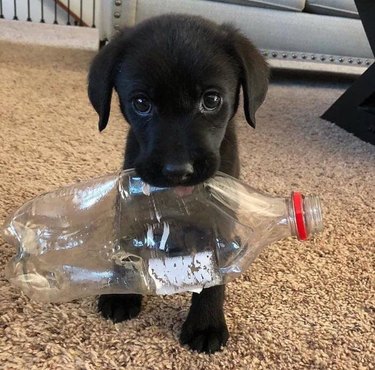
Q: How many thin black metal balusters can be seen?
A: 8